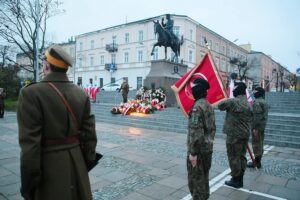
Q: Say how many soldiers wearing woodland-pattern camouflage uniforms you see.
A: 3